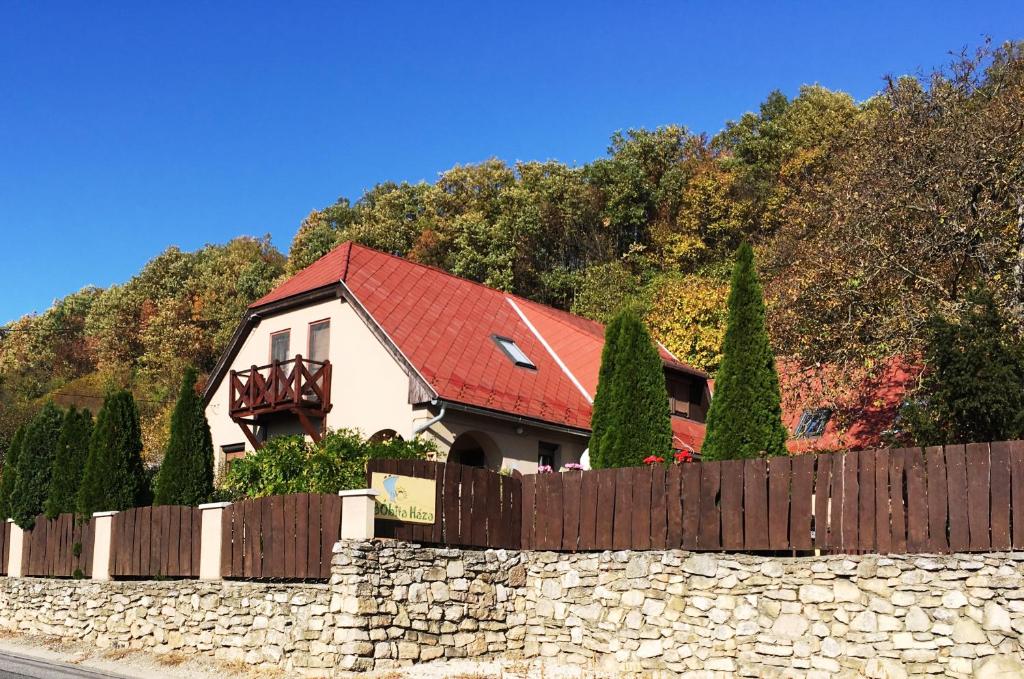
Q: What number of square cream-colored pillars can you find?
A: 4